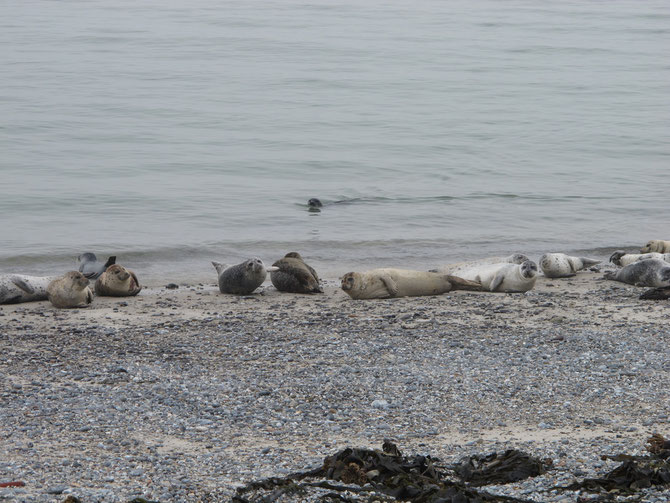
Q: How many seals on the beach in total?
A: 13